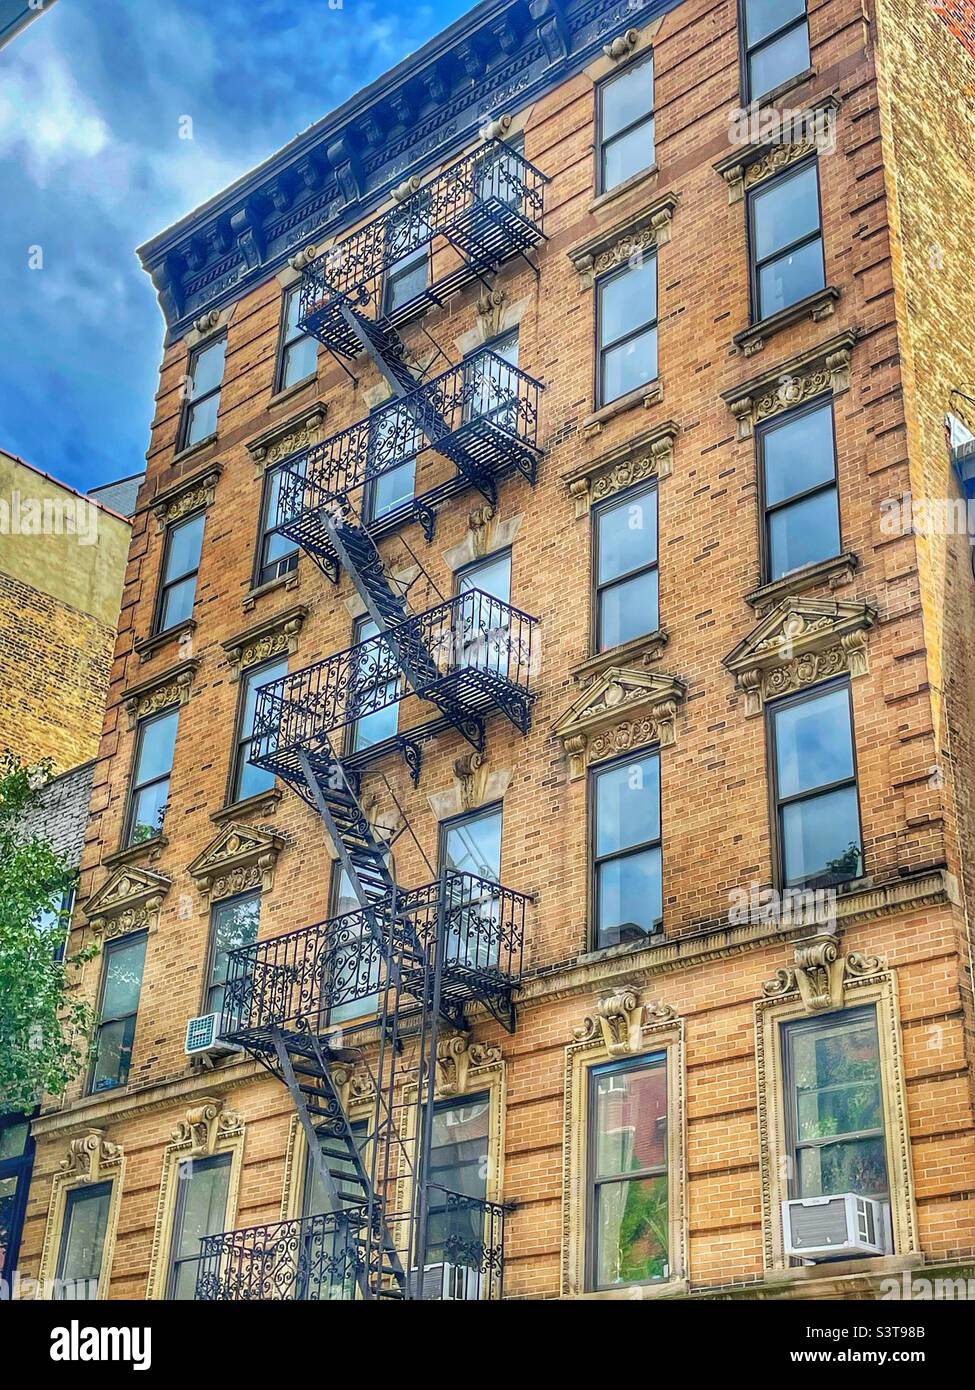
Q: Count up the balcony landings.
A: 5